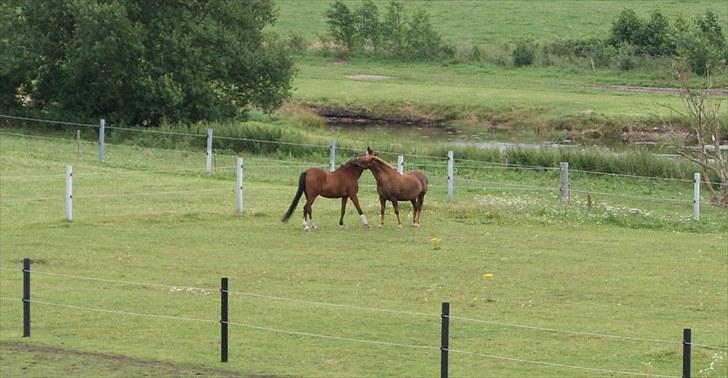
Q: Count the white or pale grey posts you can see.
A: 9